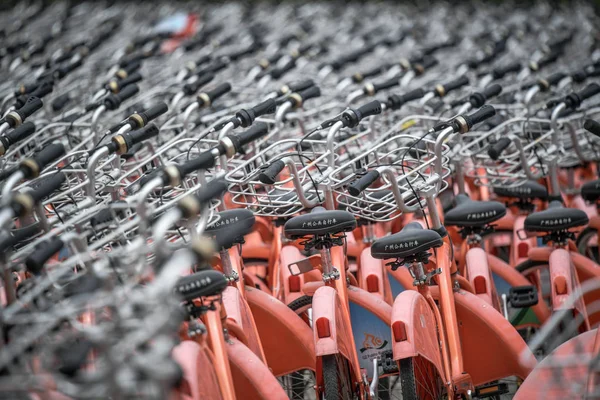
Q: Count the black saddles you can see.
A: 8